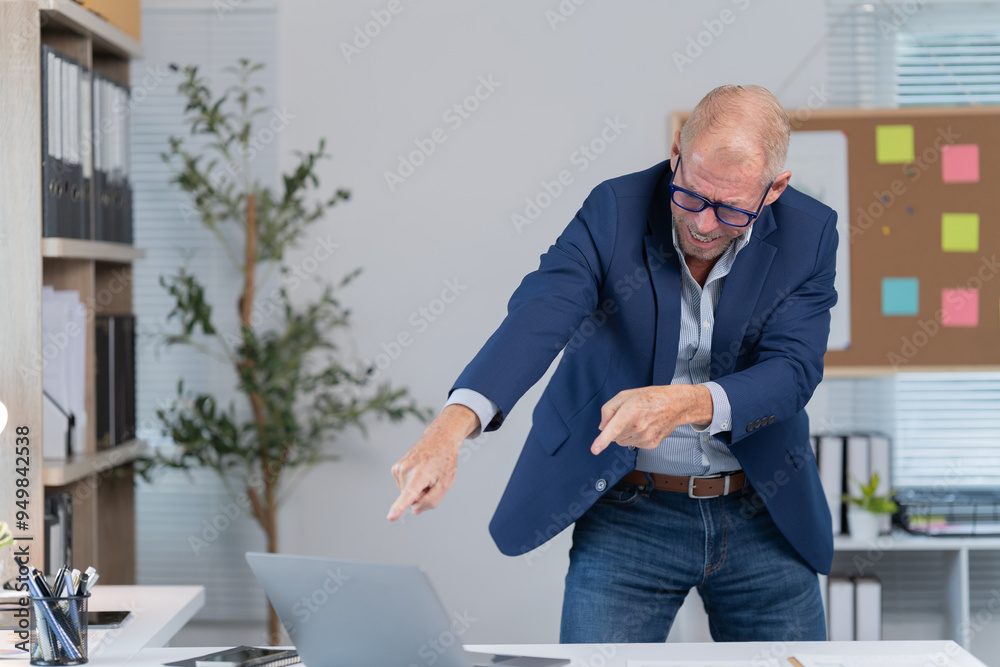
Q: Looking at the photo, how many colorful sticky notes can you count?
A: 5